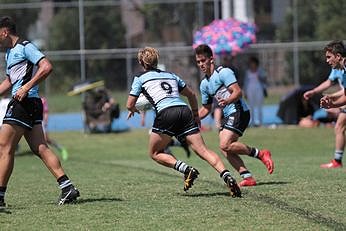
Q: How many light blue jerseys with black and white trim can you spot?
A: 4